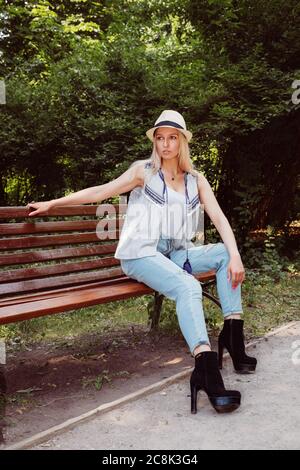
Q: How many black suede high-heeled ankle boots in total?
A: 2